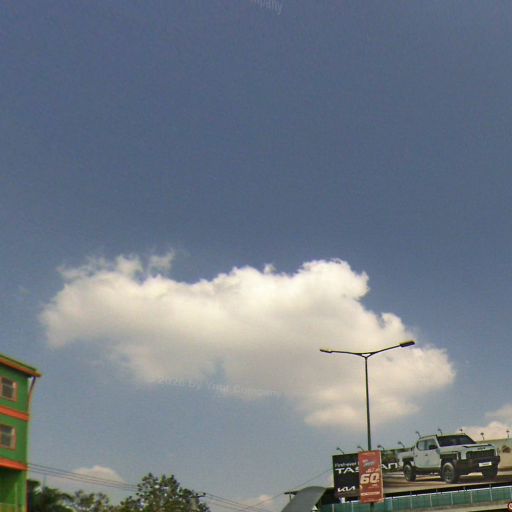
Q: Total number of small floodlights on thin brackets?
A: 9